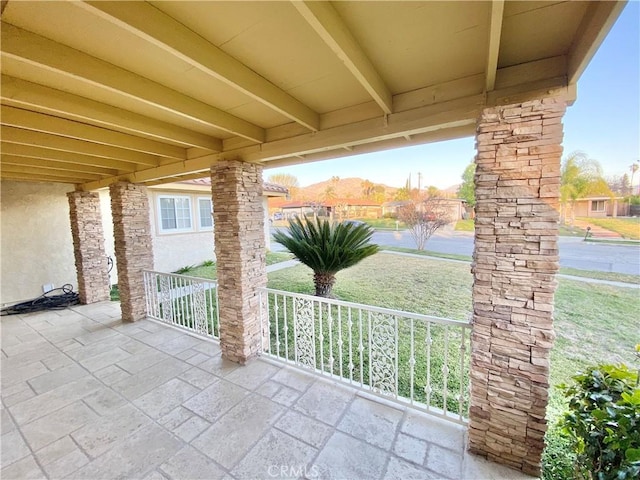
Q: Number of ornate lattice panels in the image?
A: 4